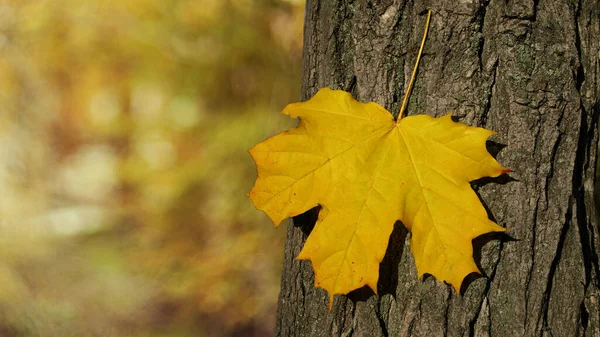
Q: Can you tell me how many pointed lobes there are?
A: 5